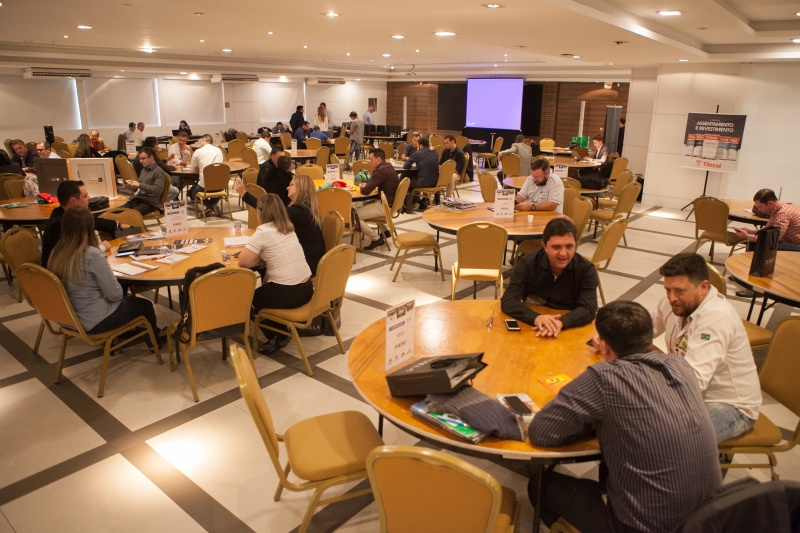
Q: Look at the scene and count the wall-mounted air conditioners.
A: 3